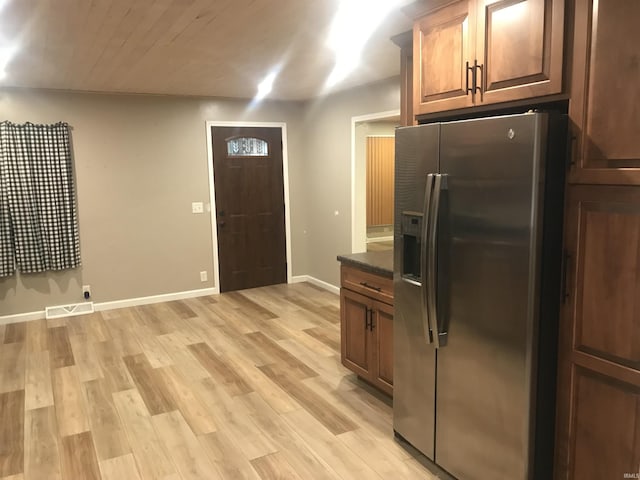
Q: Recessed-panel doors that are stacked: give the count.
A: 2